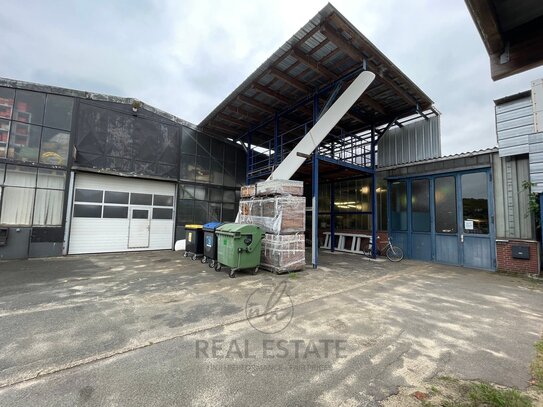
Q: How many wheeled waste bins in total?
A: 3